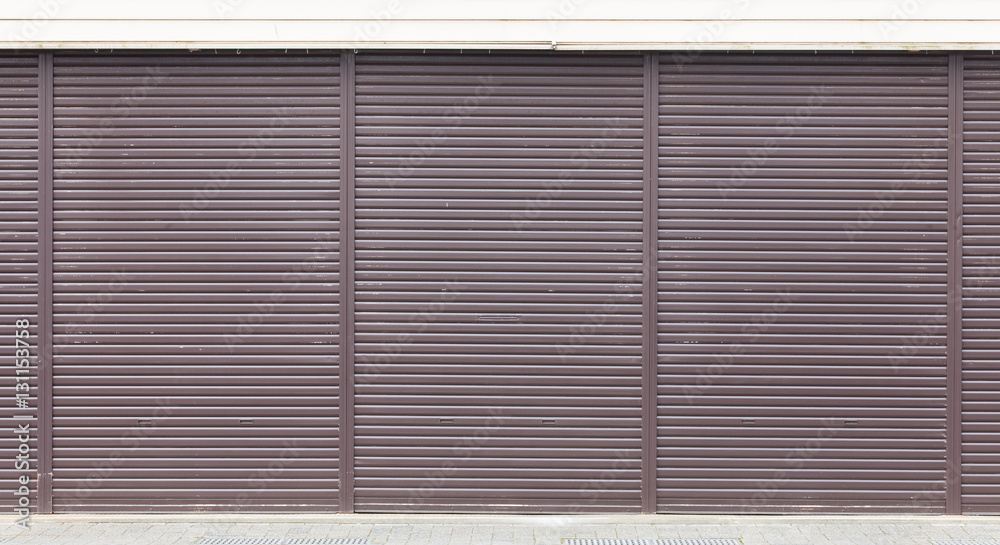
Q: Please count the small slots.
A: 6